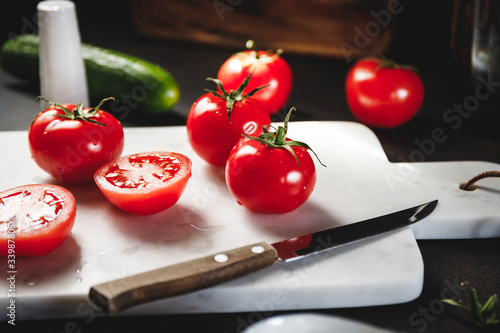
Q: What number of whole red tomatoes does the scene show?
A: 5